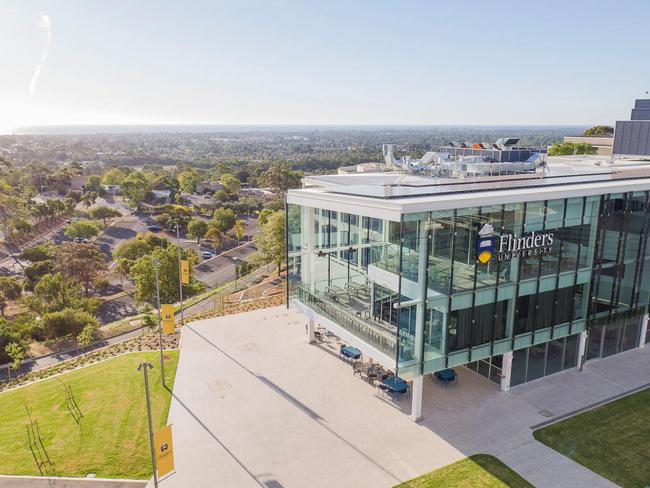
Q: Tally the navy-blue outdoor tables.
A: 3